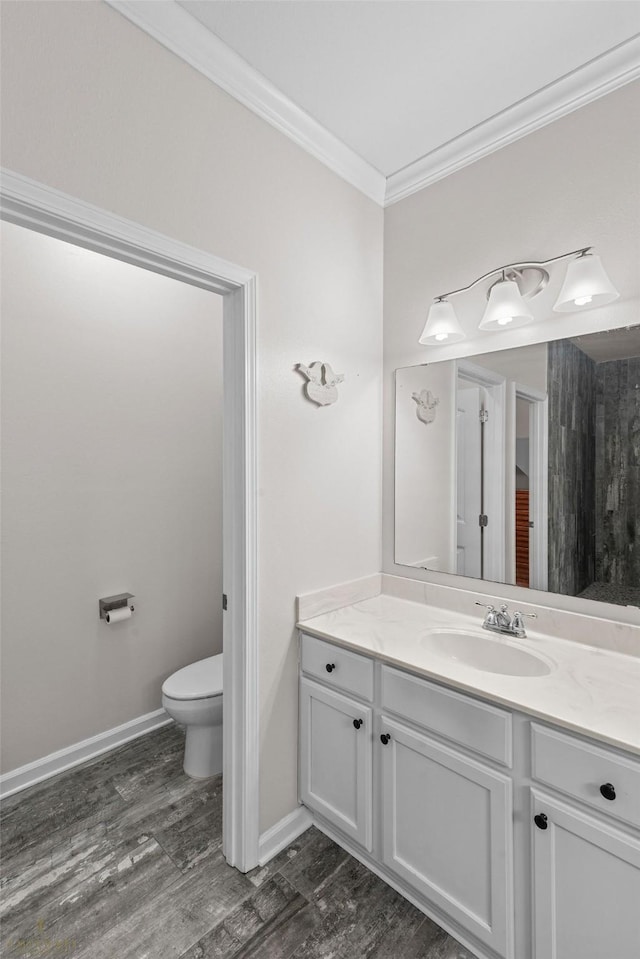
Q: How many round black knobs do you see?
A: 5